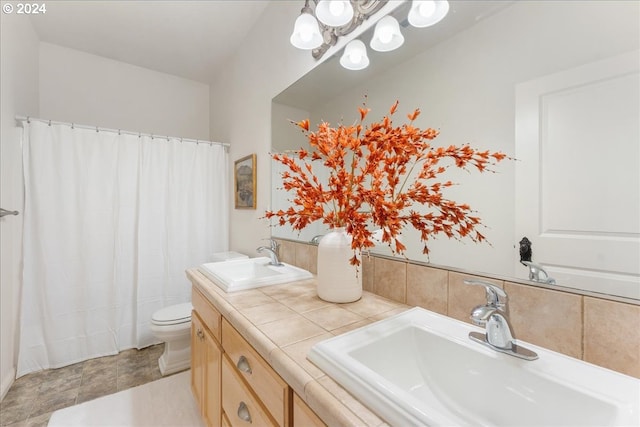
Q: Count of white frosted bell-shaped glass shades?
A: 5